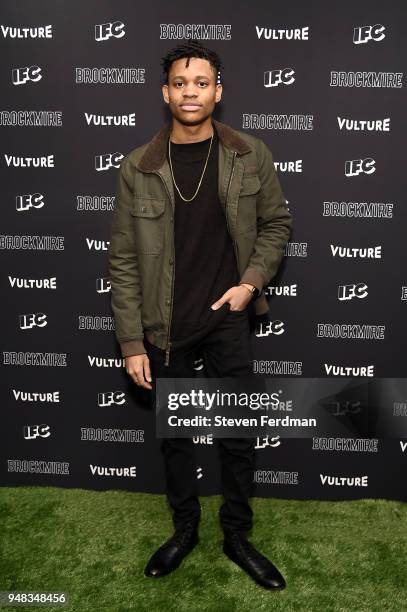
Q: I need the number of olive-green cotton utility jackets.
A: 1